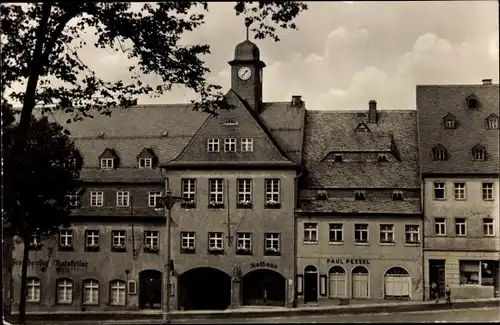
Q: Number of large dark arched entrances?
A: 2